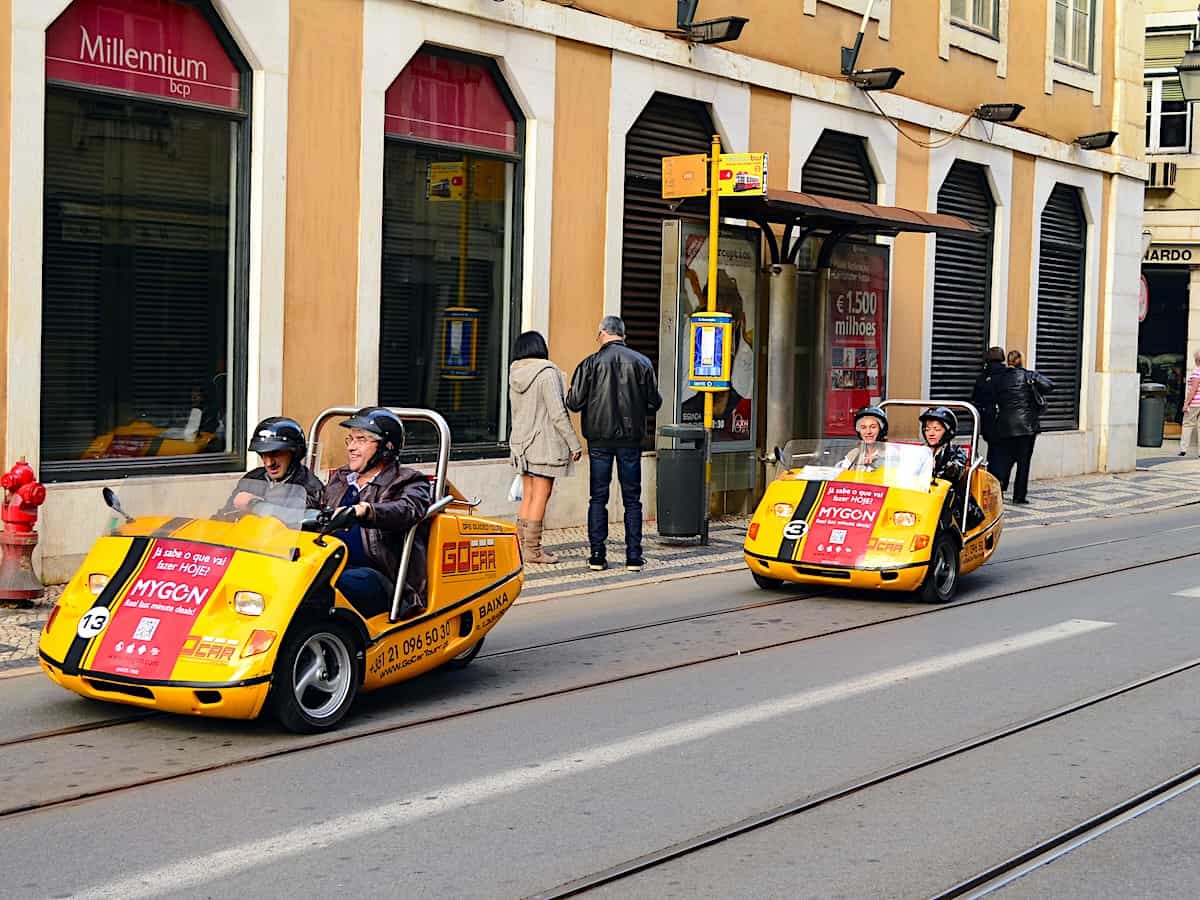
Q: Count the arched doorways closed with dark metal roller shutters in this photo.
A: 4